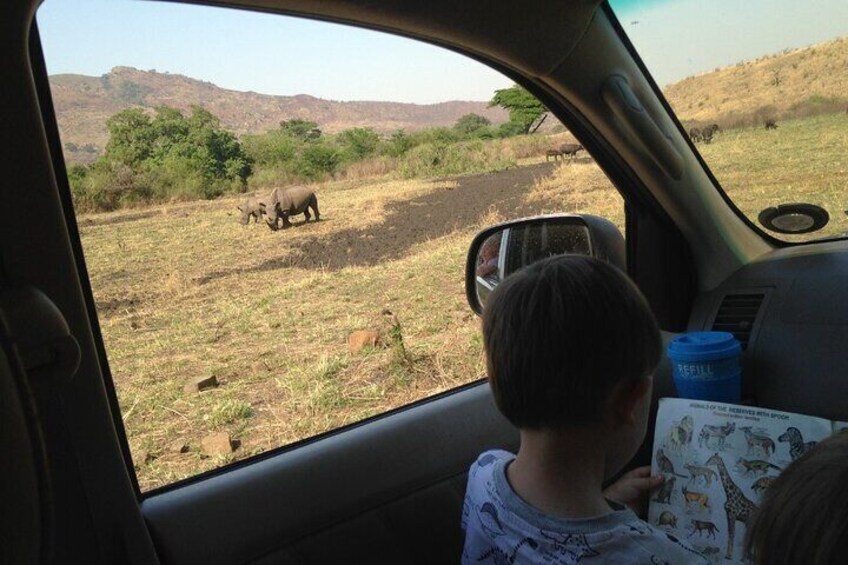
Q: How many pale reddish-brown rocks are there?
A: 2